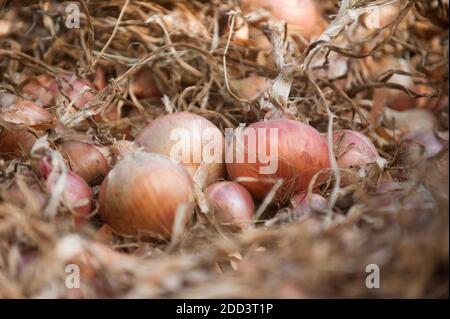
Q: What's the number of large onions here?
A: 3